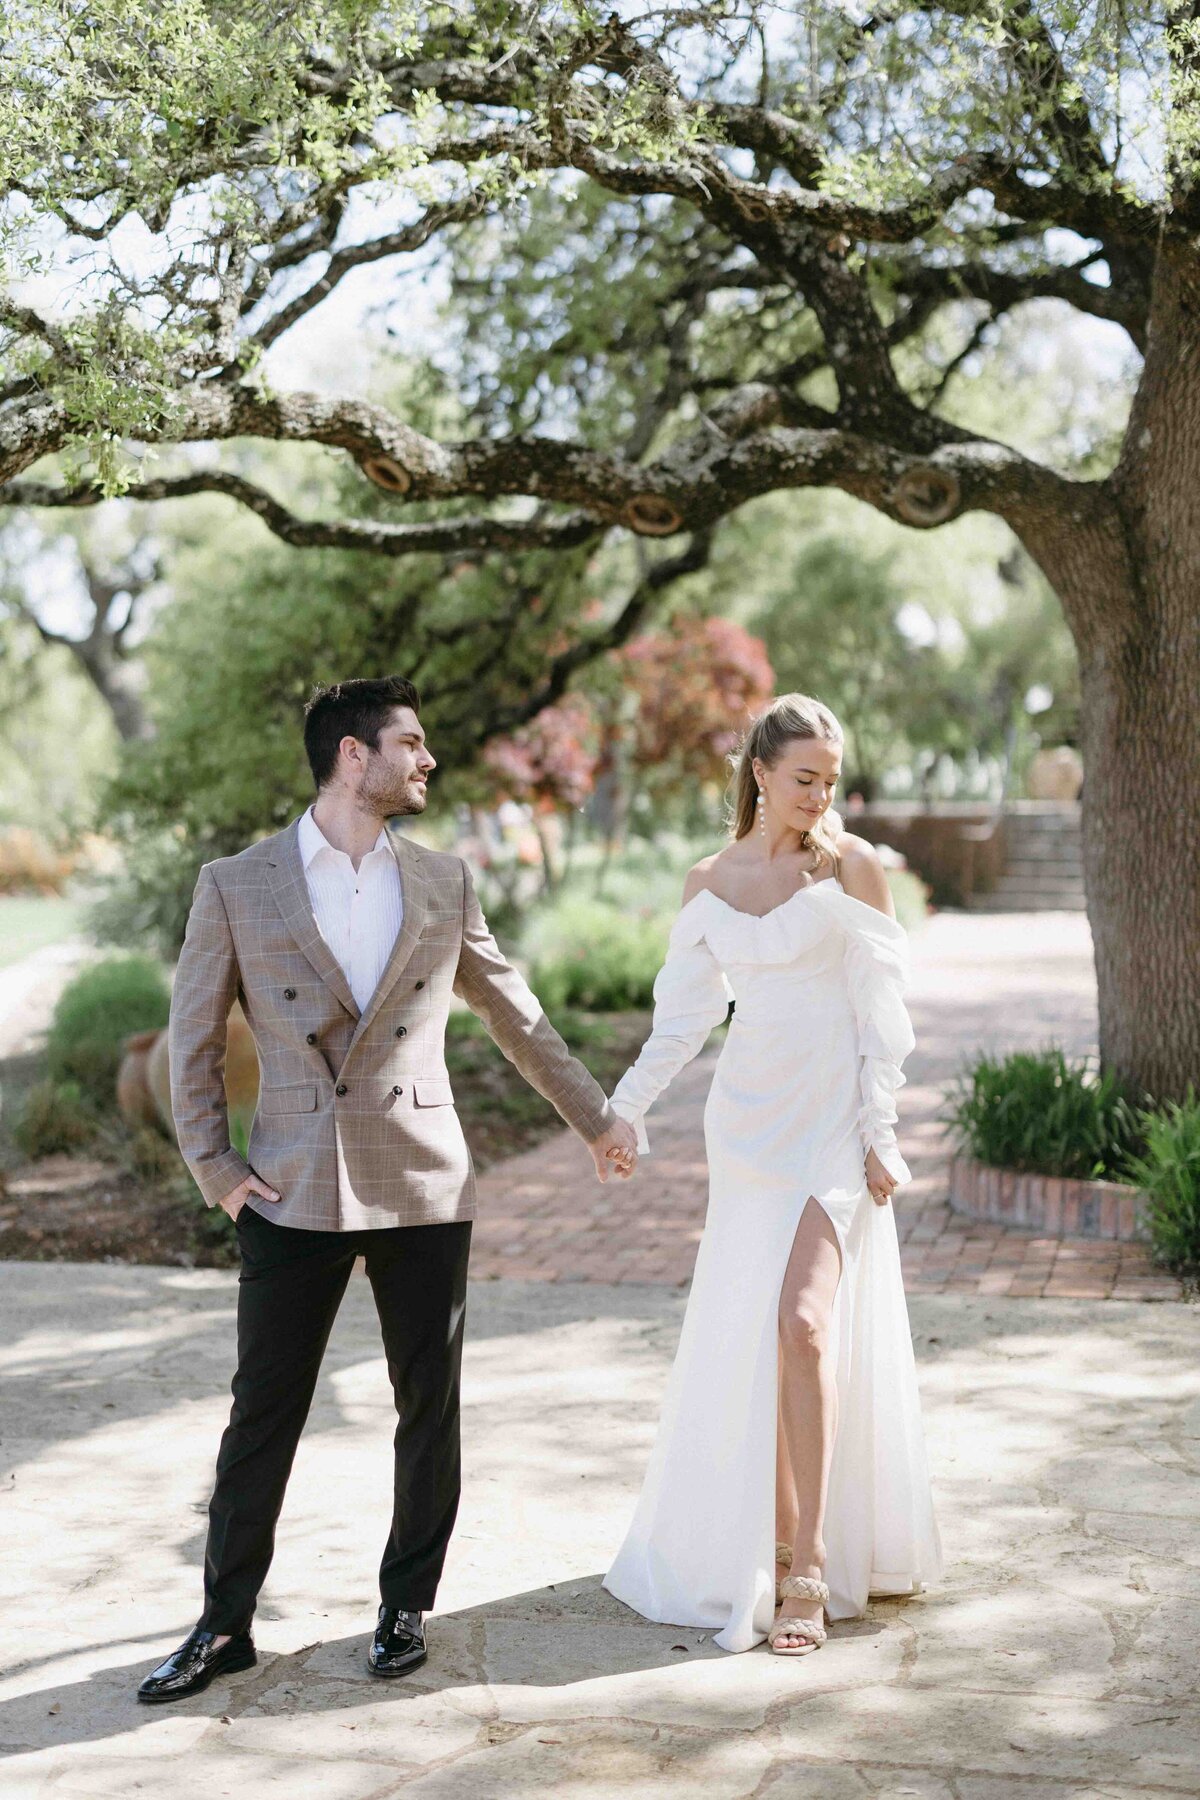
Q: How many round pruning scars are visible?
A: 3